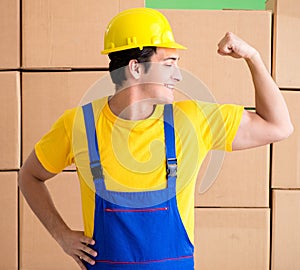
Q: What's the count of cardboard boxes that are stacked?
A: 12